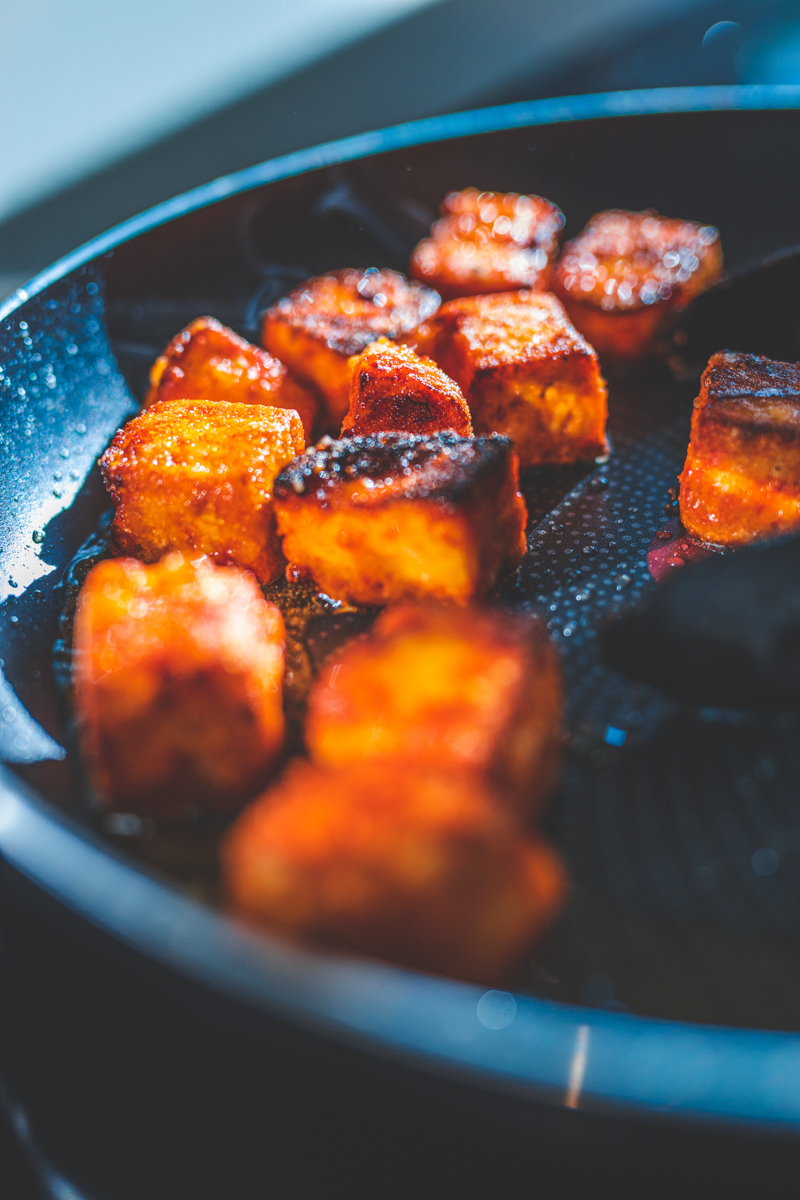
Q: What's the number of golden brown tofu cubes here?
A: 12